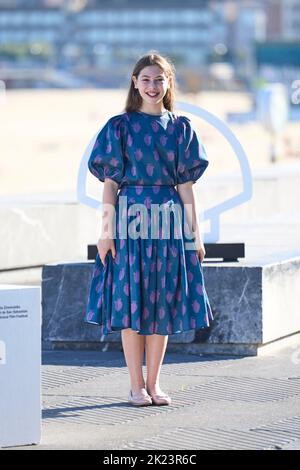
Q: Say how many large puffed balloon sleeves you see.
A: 2